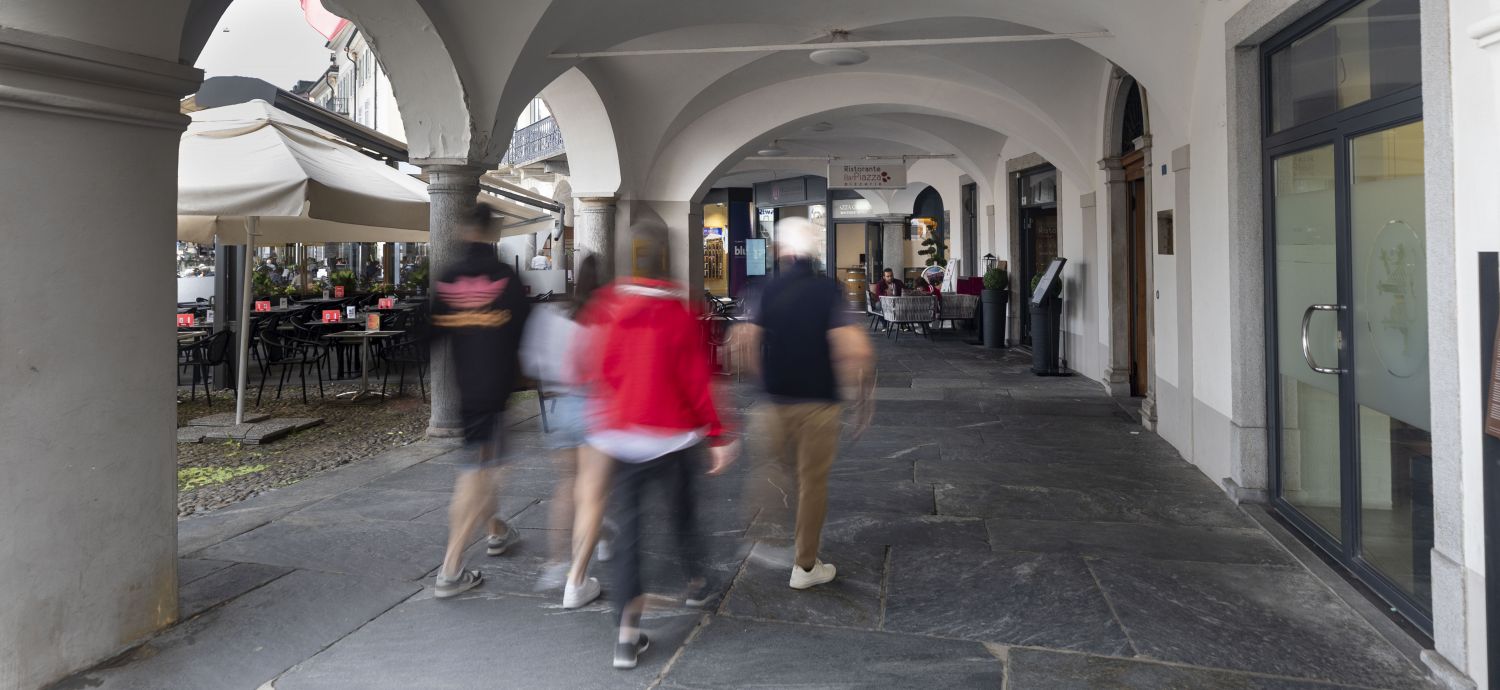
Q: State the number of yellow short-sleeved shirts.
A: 0